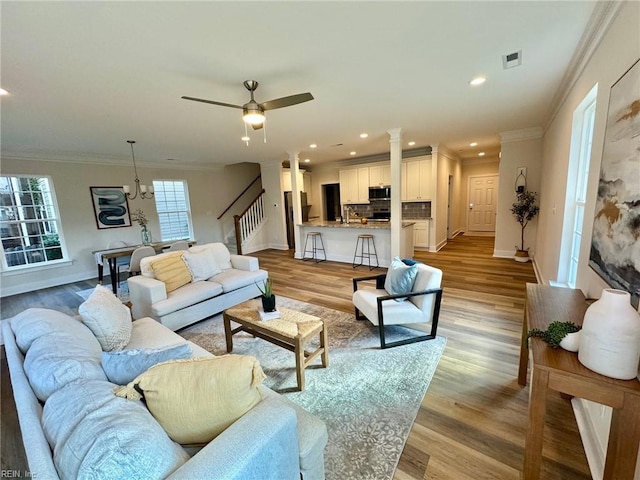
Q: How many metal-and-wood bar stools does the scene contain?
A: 2